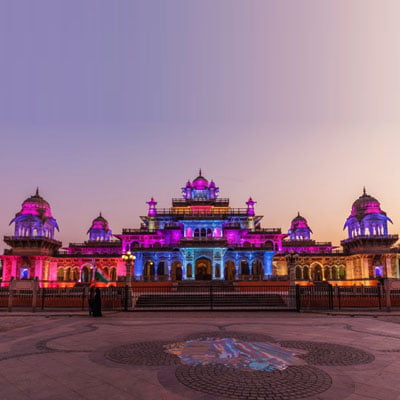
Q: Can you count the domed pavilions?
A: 5